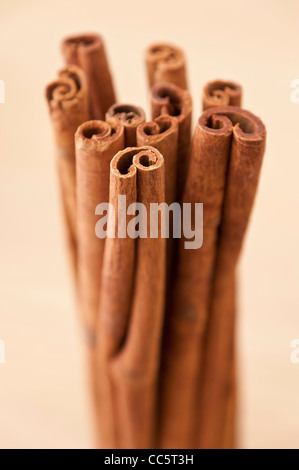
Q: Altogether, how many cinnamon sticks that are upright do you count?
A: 10